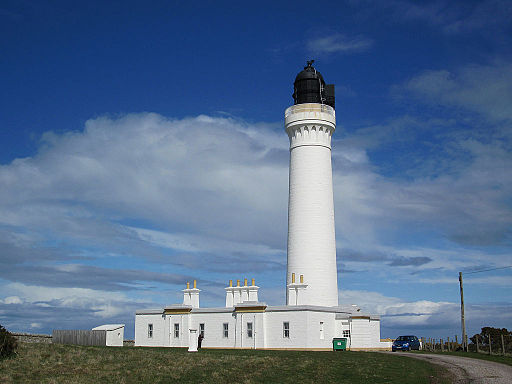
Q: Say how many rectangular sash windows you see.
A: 6